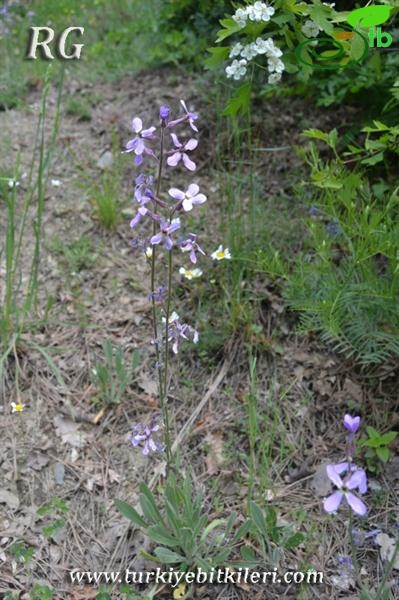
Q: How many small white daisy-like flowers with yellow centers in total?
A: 3